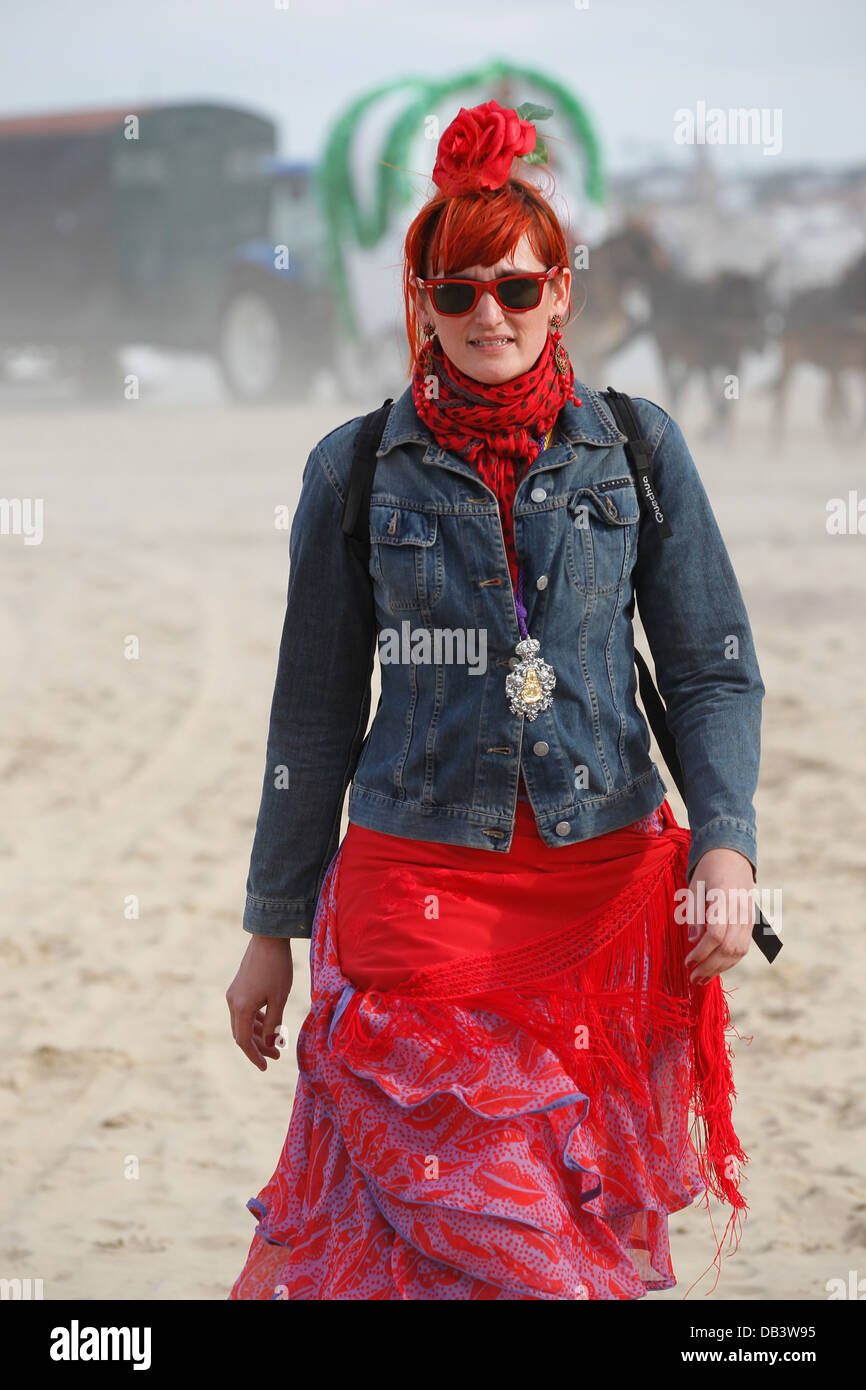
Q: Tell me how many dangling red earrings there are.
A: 2